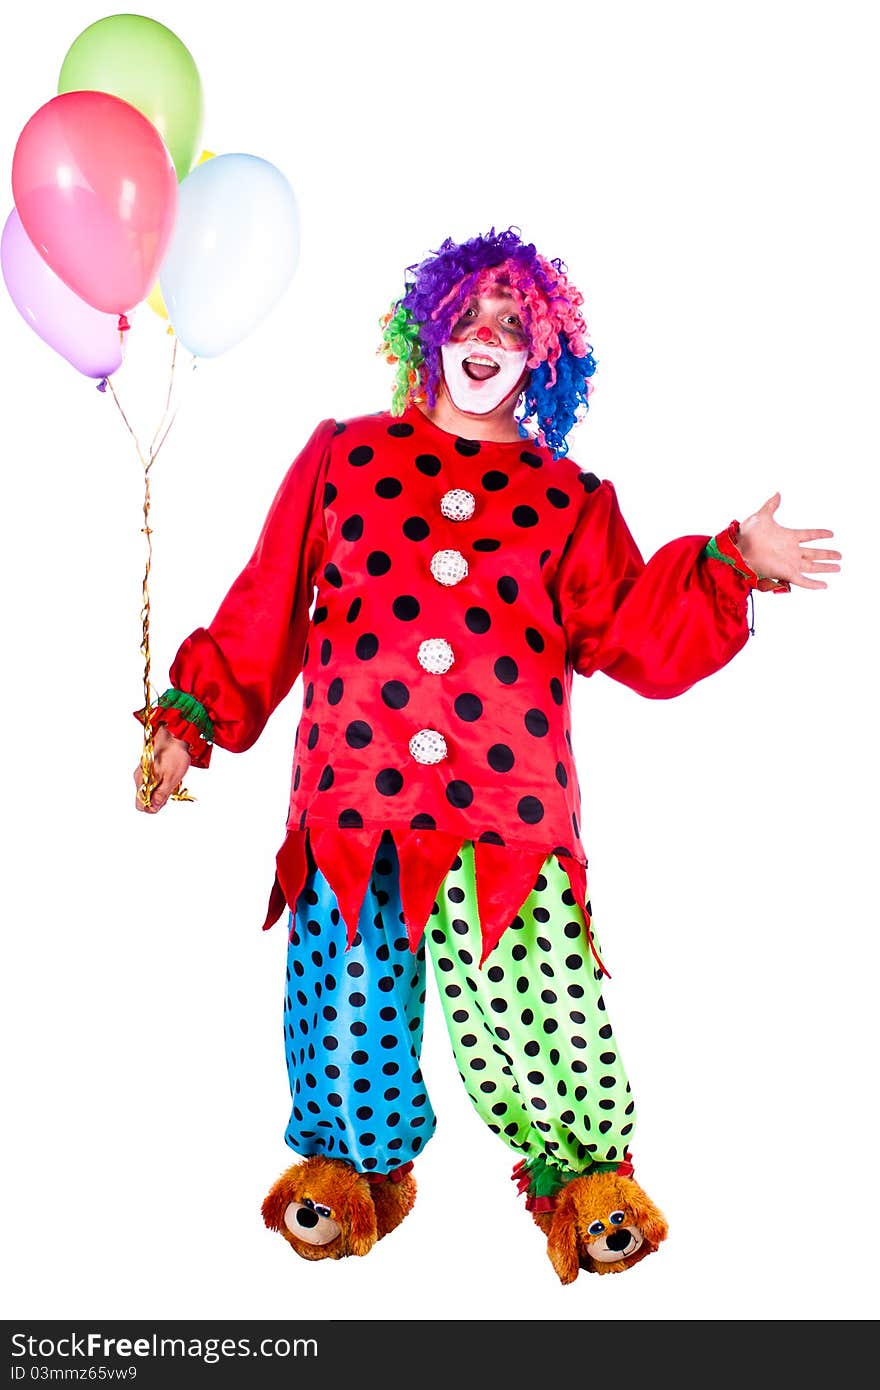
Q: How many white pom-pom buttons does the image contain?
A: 4